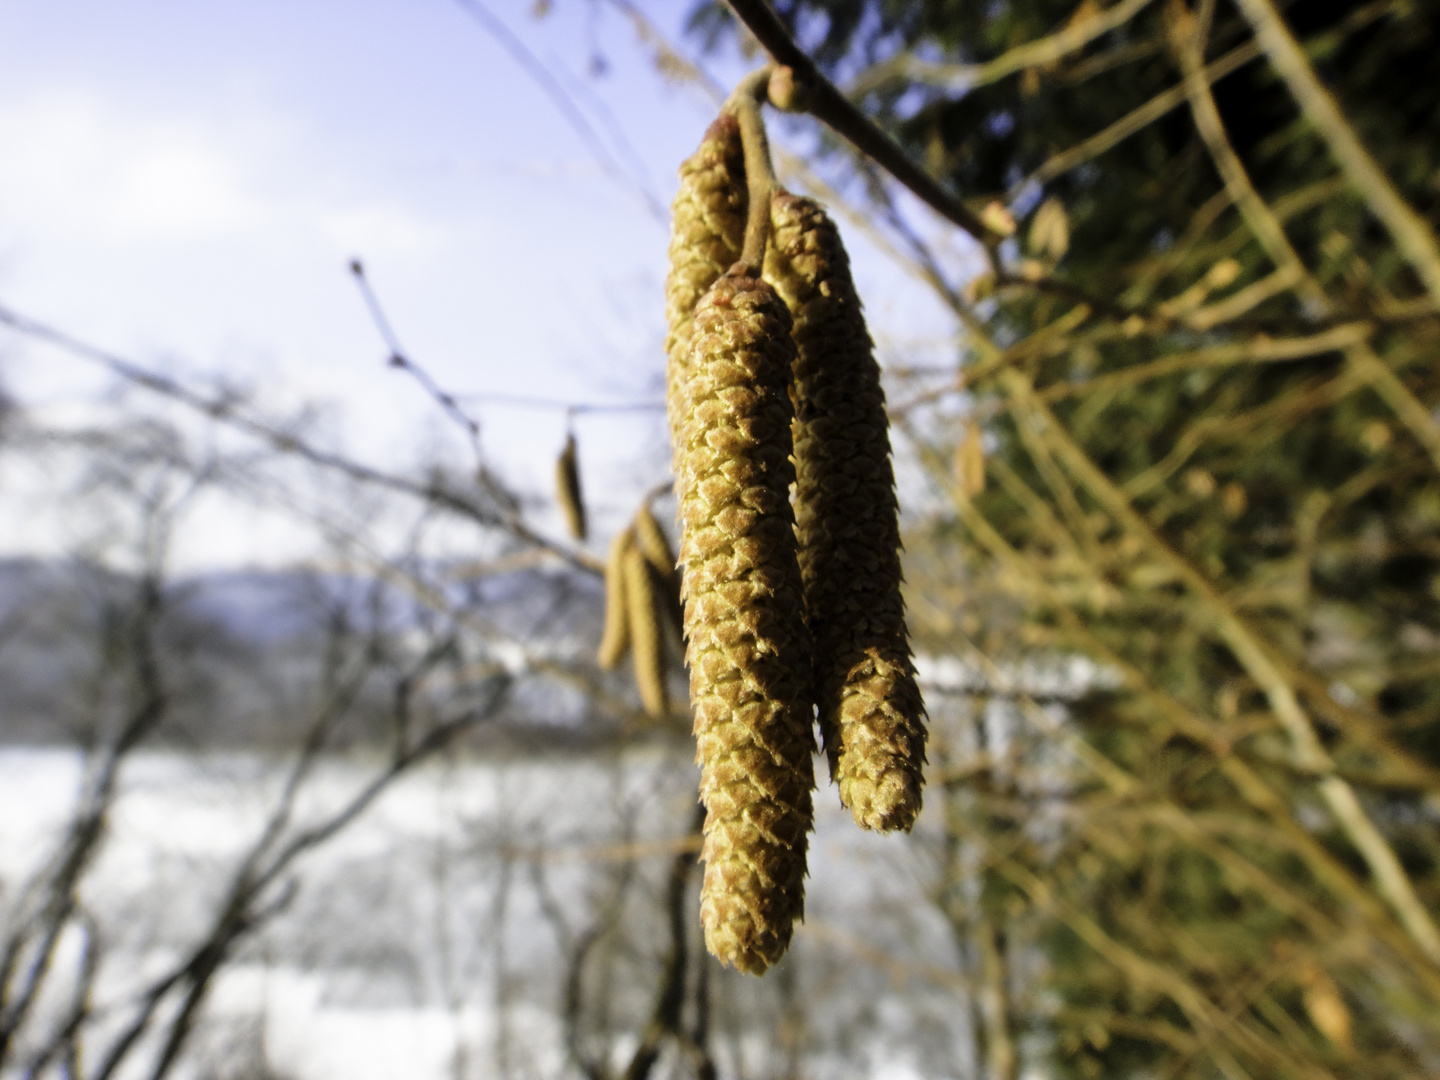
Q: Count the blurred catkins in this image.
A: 4